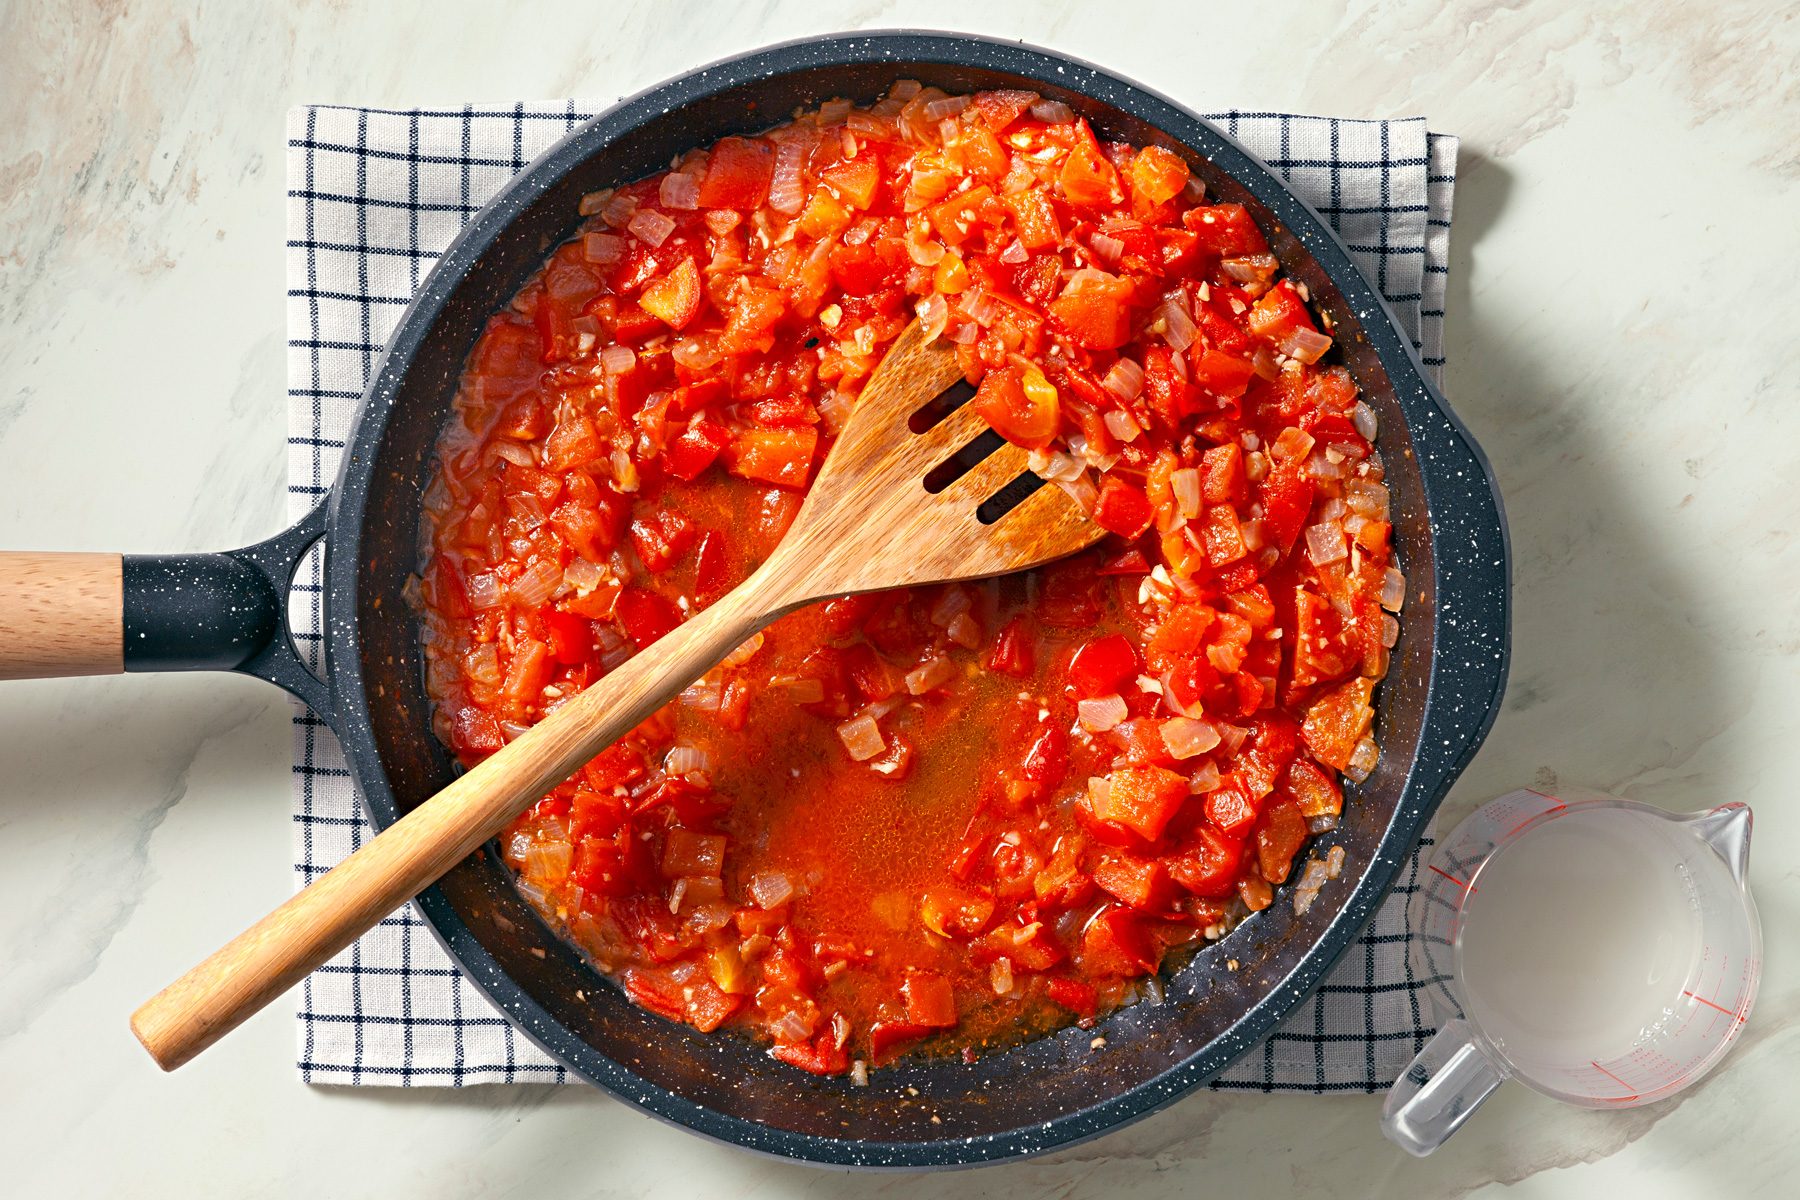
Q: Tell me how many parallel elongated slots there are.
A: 3